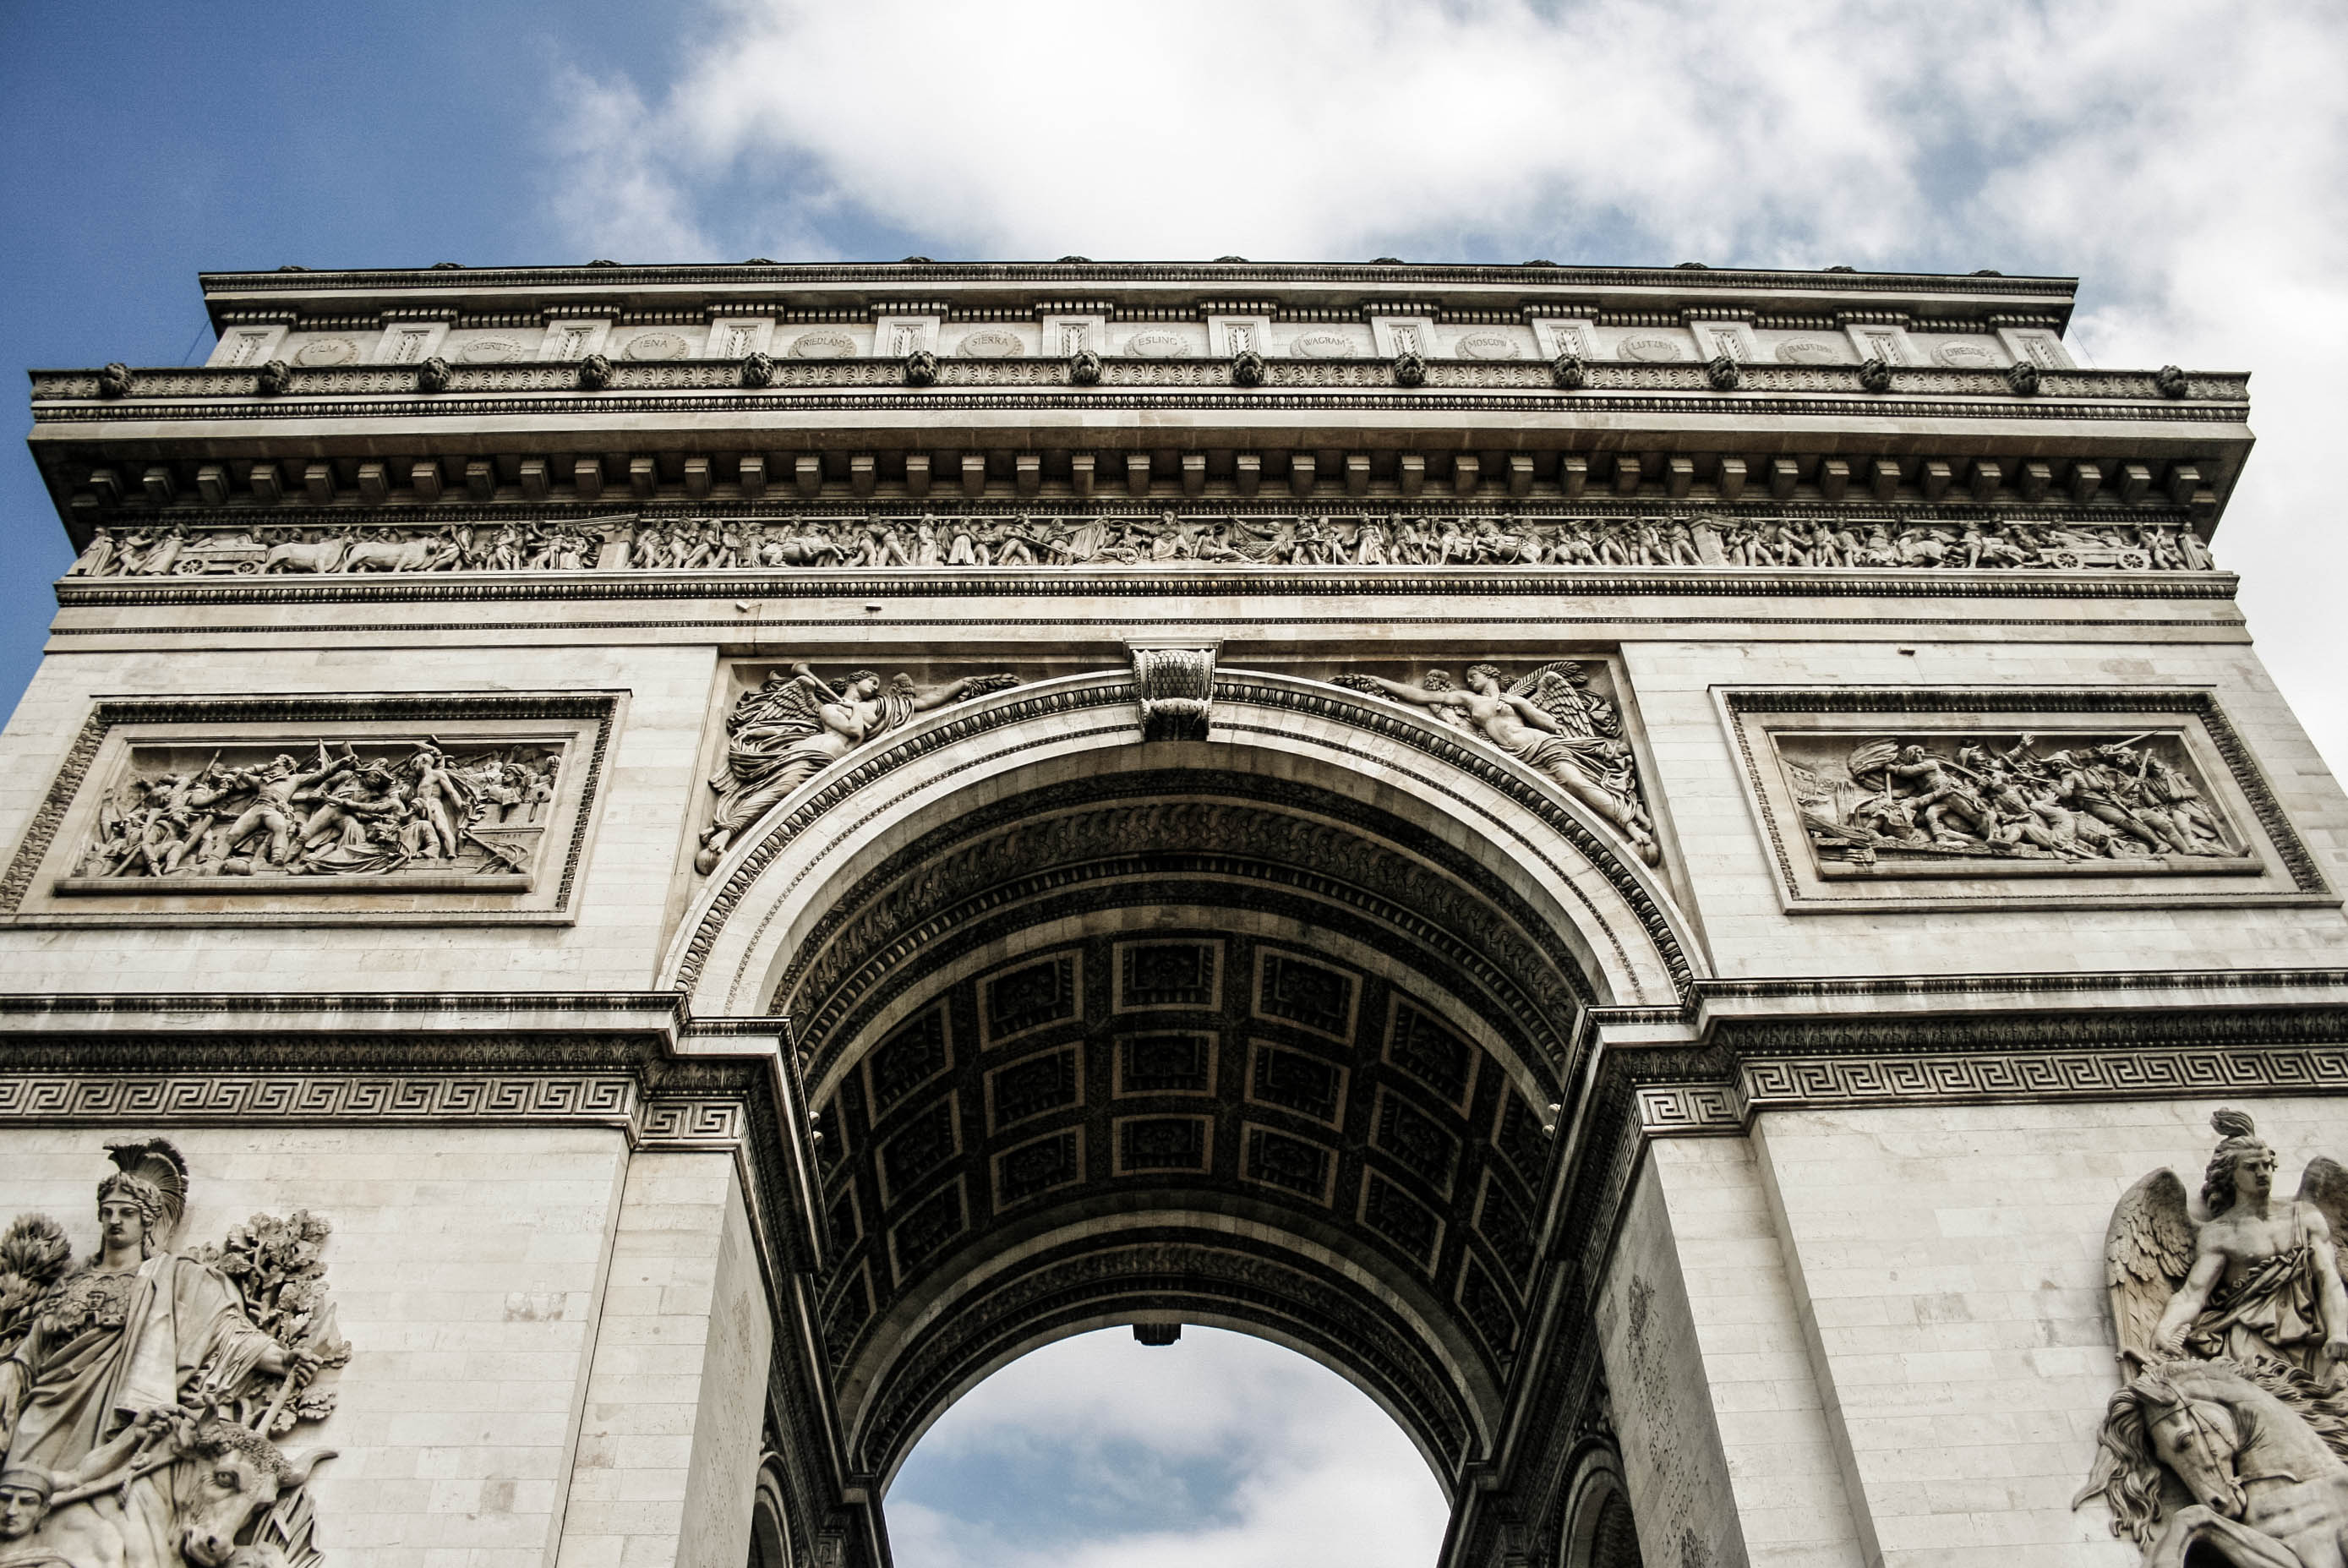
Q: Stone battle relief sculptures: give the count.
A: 2